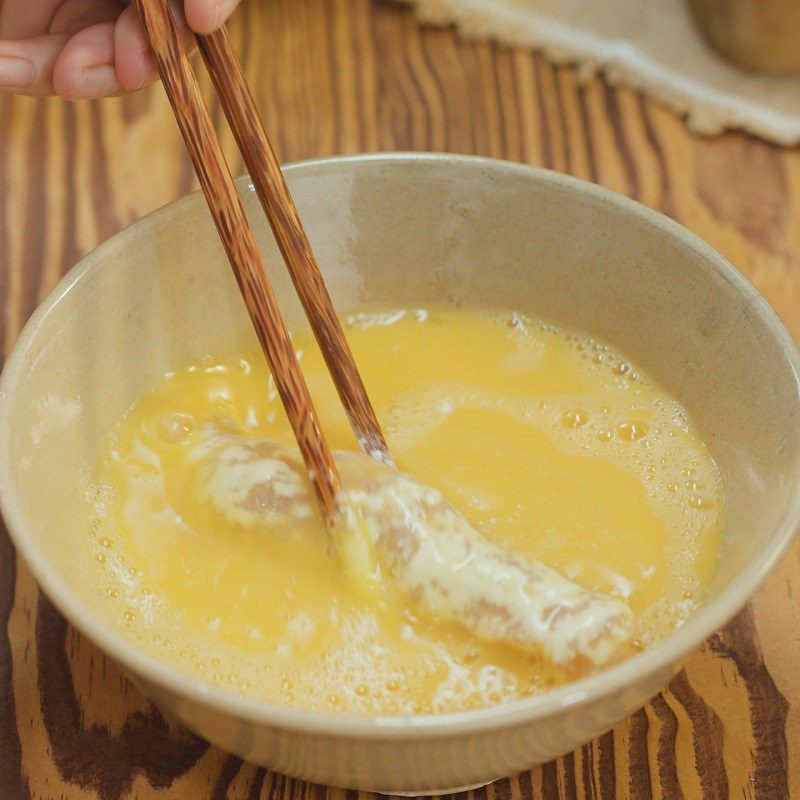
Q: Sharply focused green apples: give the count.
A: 0